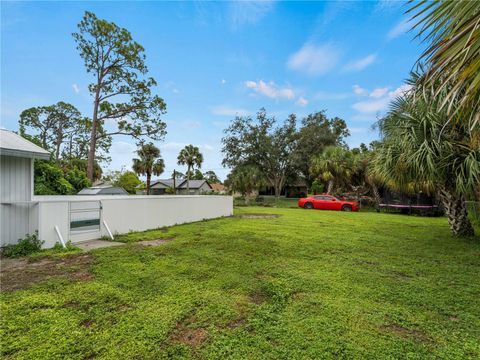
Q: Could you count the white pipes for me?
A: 2